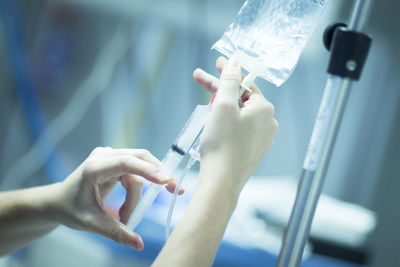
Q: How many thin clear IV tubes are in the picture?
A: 1